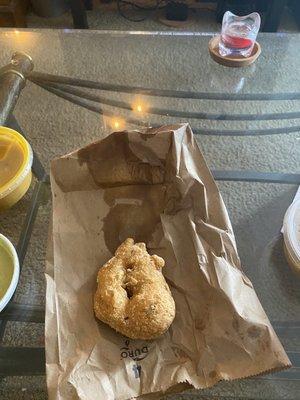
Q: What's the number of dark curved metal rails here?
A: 3